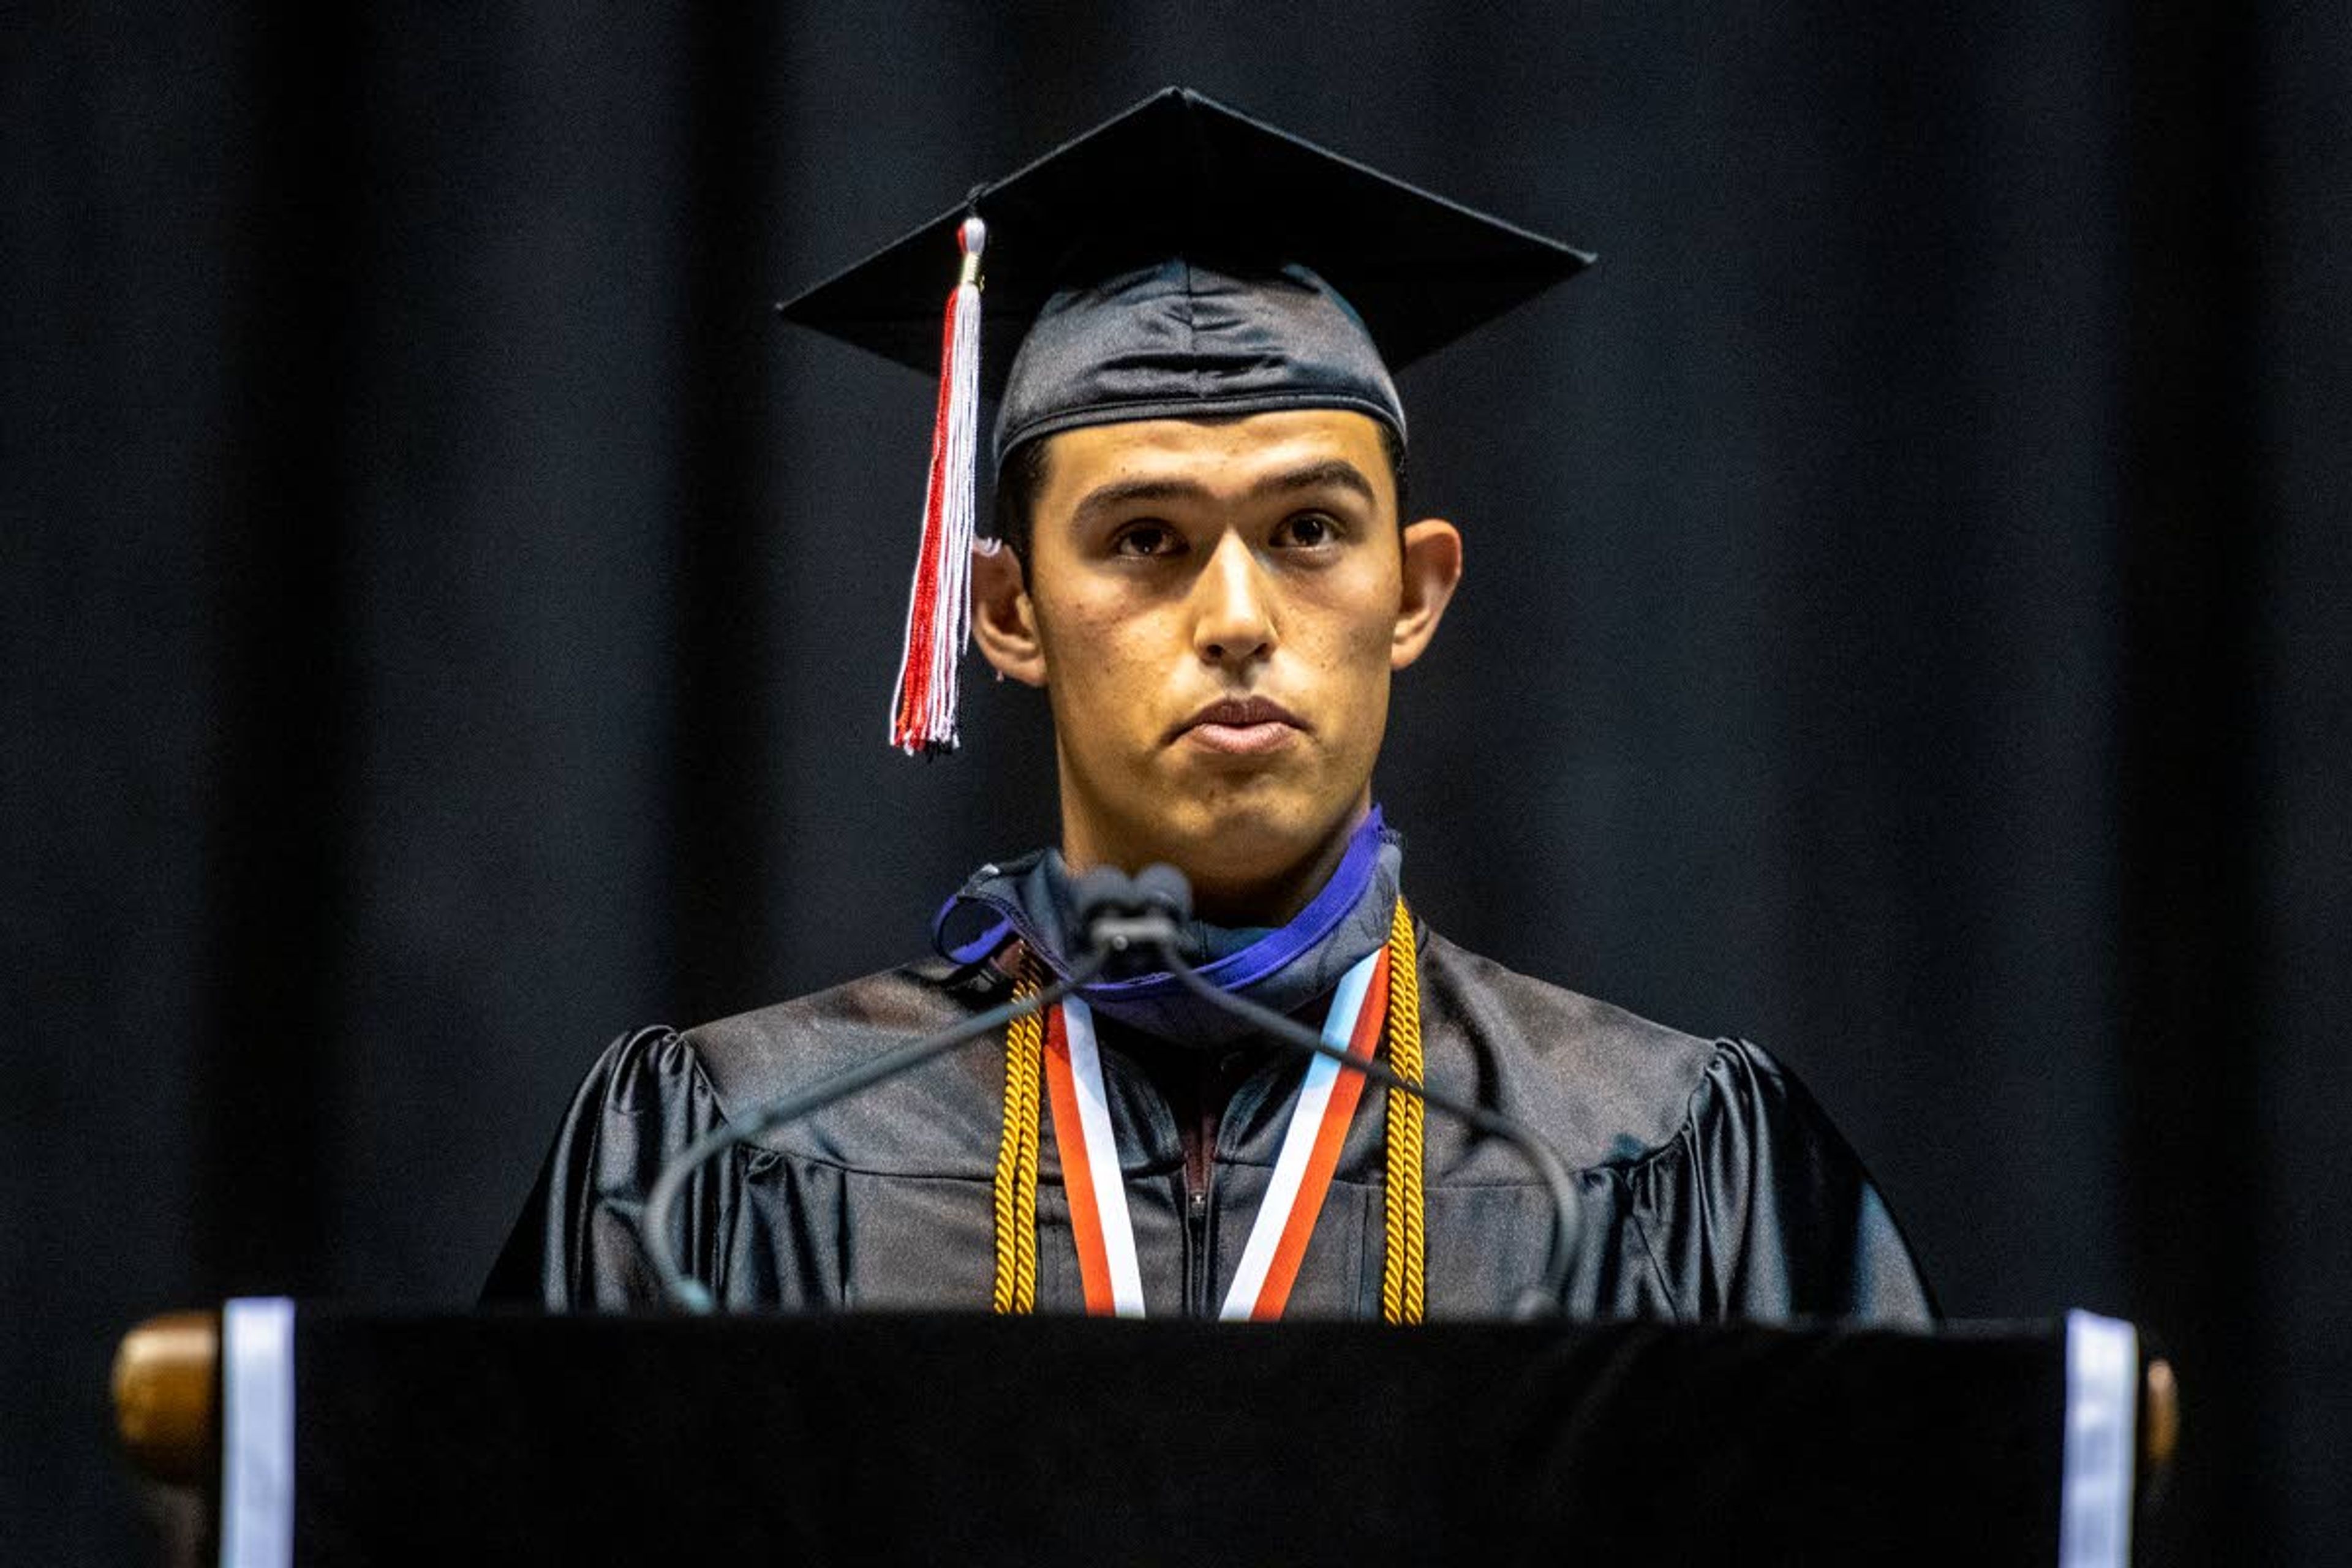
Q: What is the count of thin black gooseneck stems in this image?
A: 2